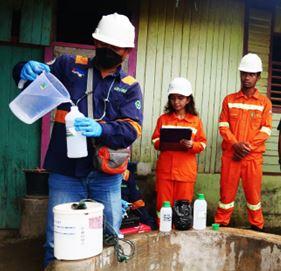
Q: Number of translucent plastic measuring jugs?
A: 1